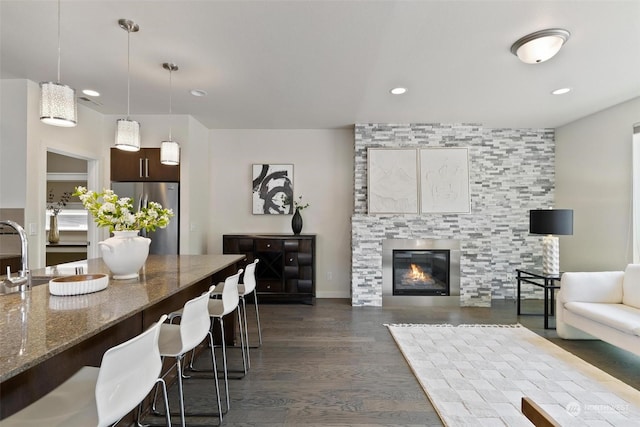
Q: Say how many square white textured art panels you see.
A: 2